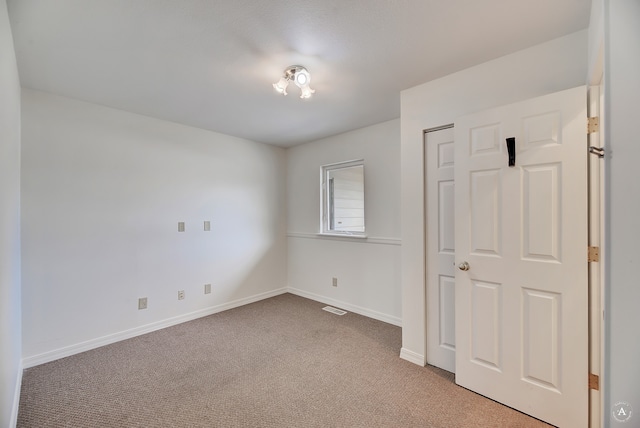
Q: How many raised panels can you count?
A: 9